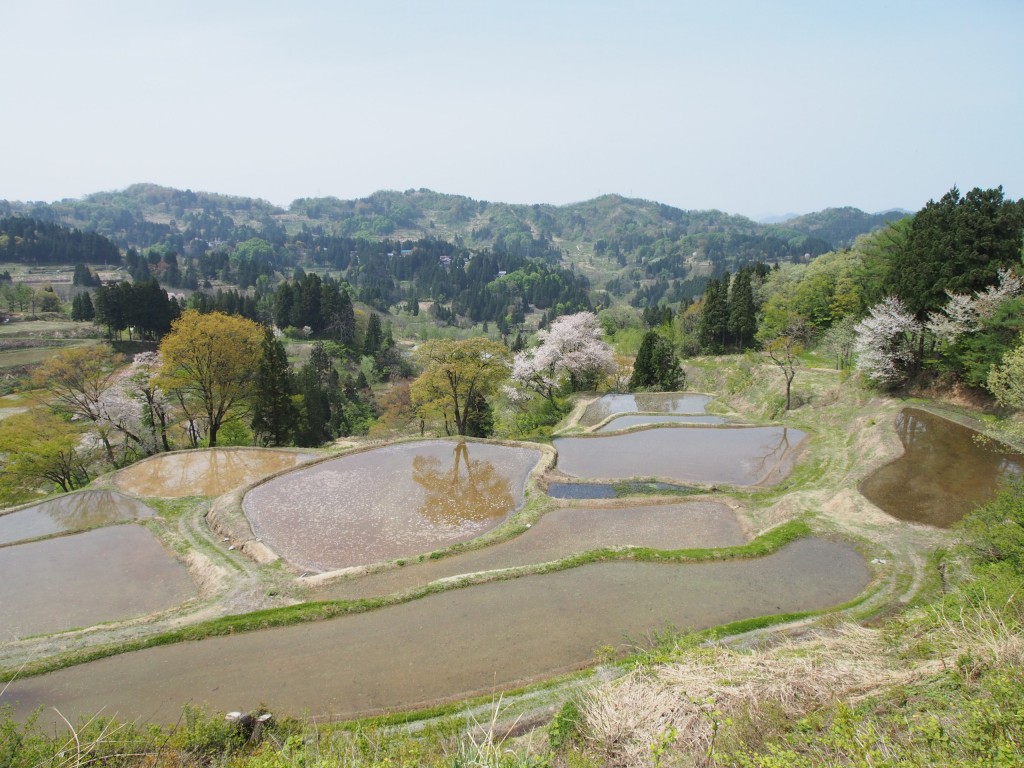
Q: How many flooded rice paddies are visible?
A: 11